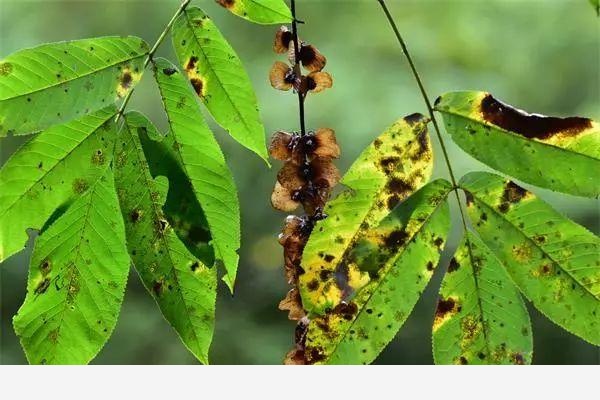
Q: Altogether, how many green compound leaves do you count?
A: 2